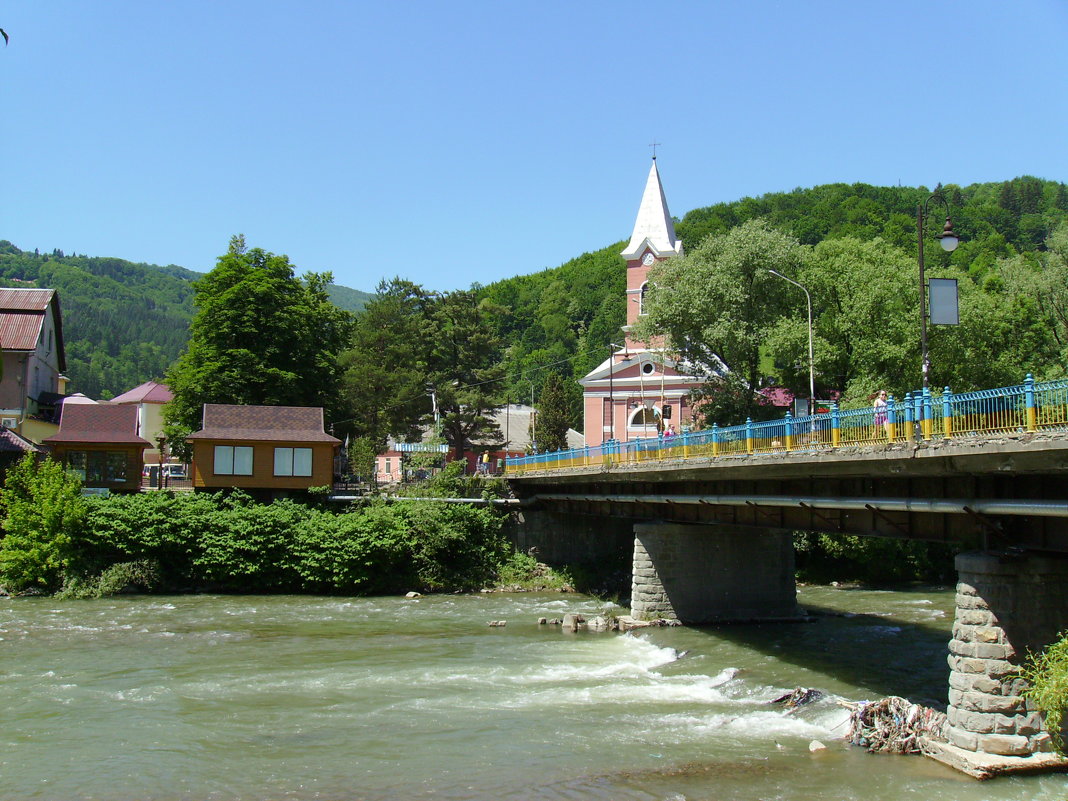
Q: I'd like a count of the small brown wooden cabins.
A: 2